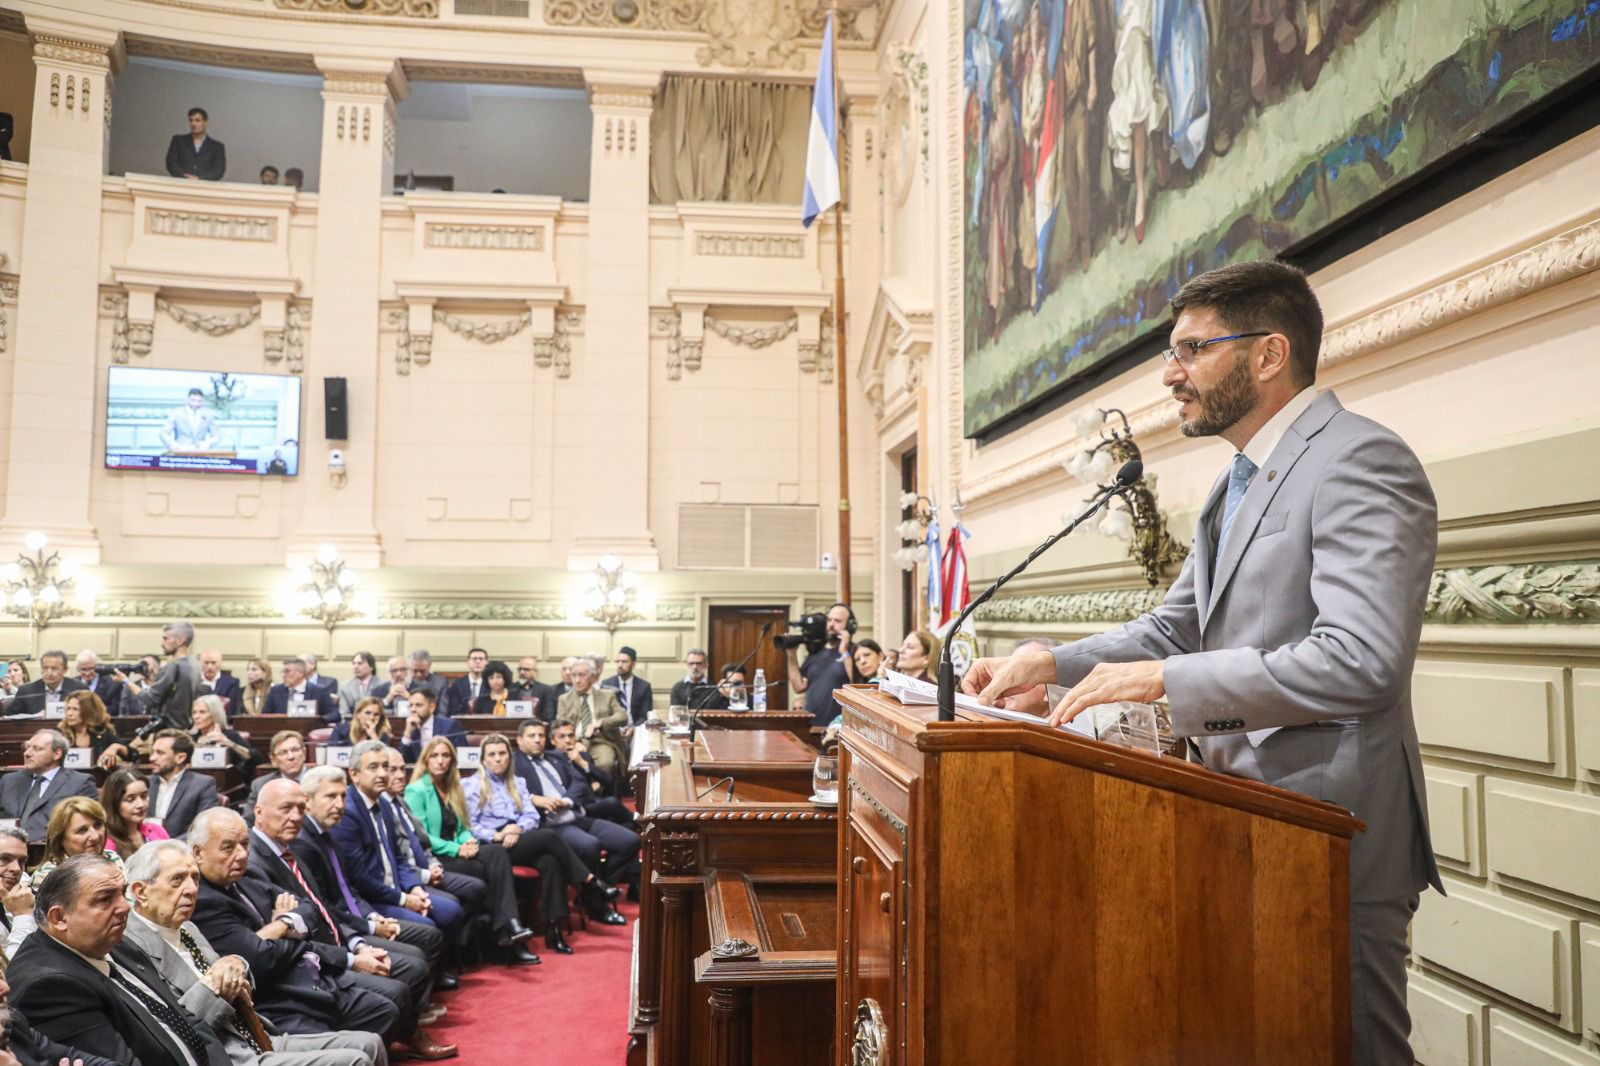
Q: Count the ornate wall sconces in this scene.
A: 5